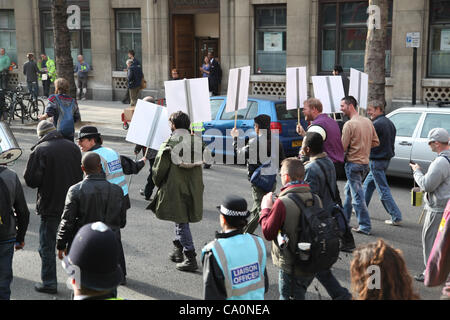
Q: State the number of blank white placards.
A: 6